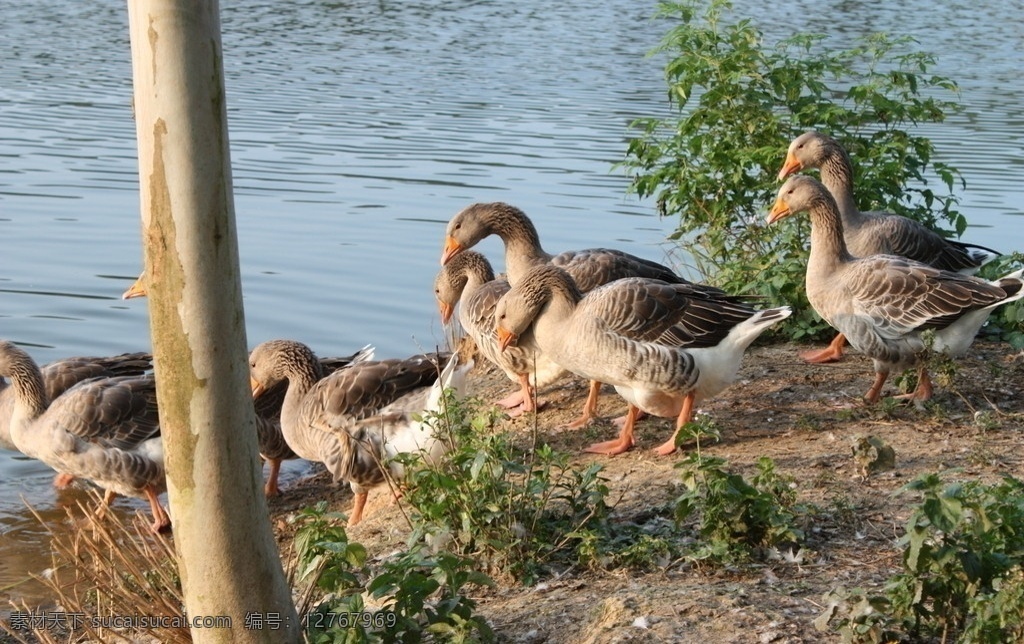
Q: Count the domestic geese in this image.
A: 9